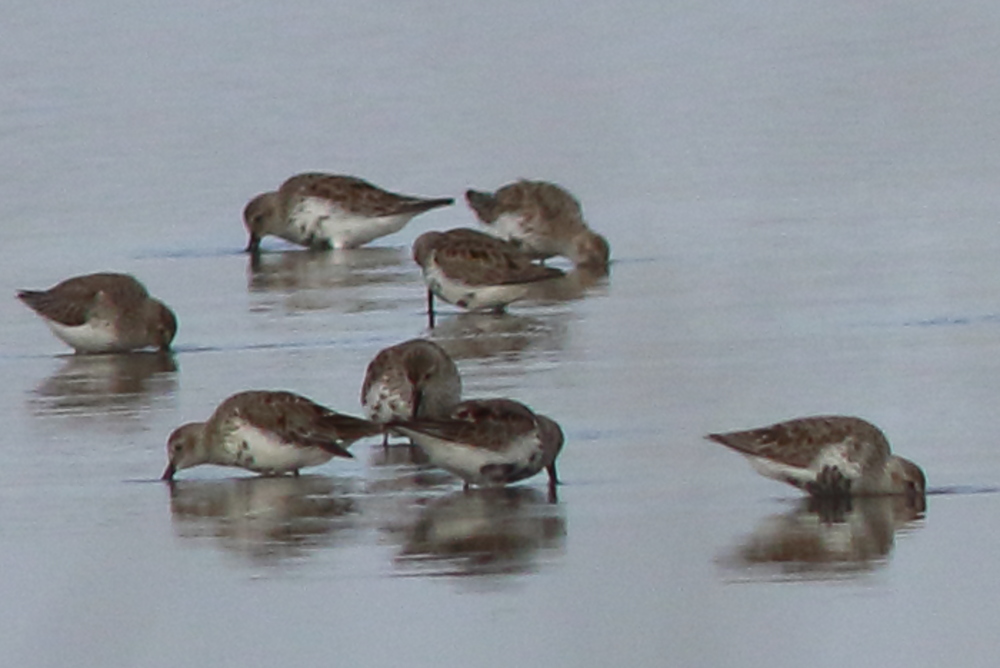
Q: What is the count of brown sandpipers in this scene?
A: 8